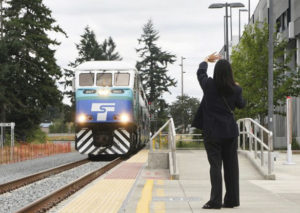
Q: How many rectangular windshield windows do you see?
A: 3